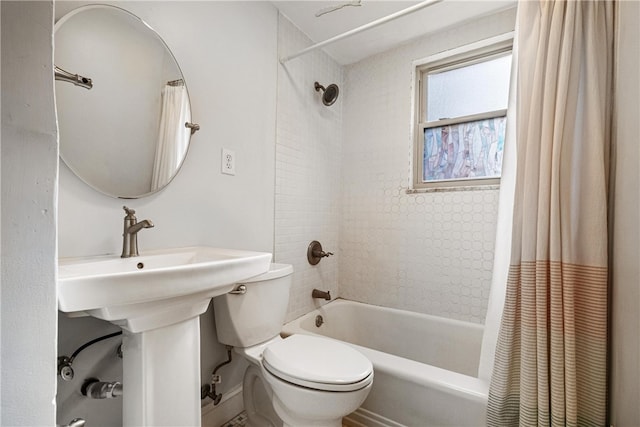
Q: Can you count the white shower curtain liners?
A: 1